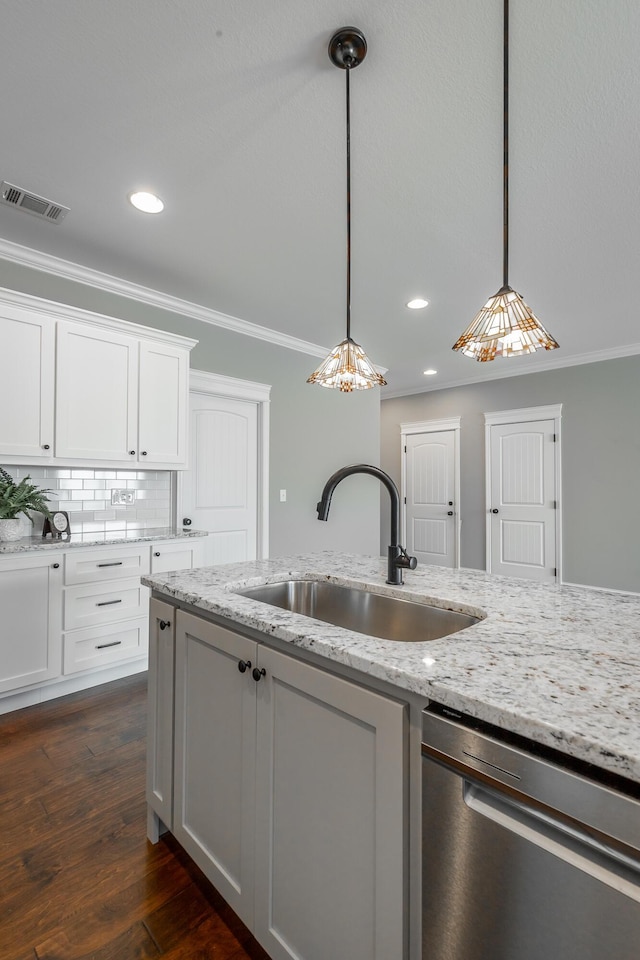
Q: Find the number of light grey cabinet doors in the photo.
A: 3